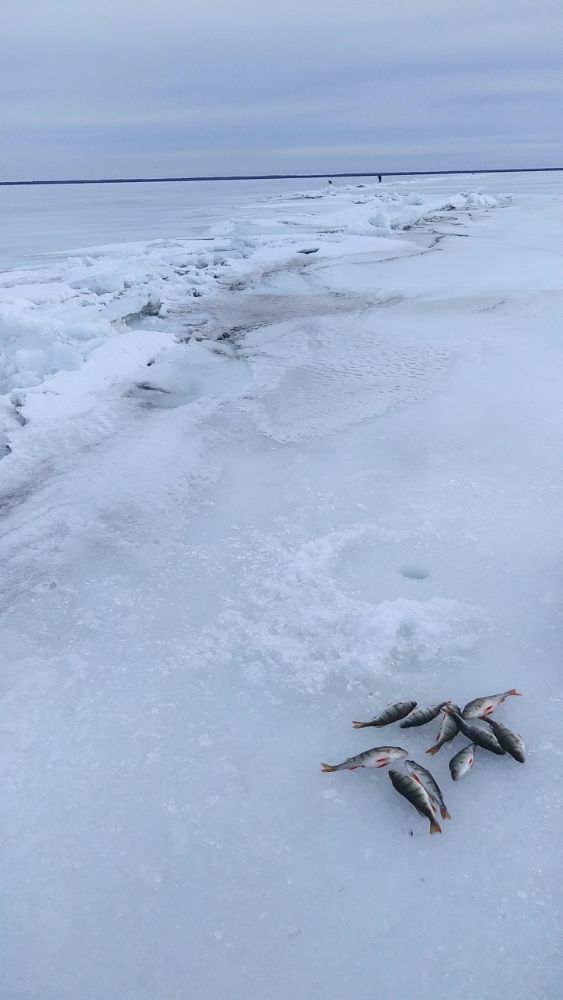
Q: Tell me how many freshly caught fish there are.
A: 10